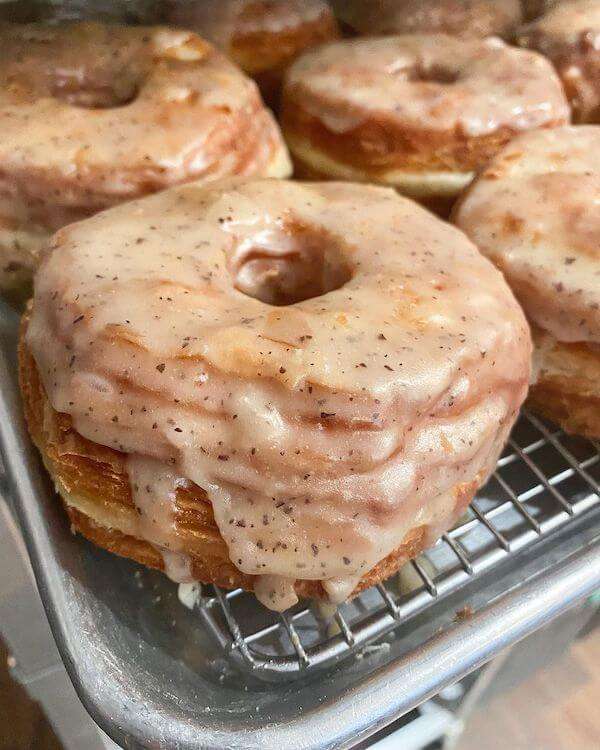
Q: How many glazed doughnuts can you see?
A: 7